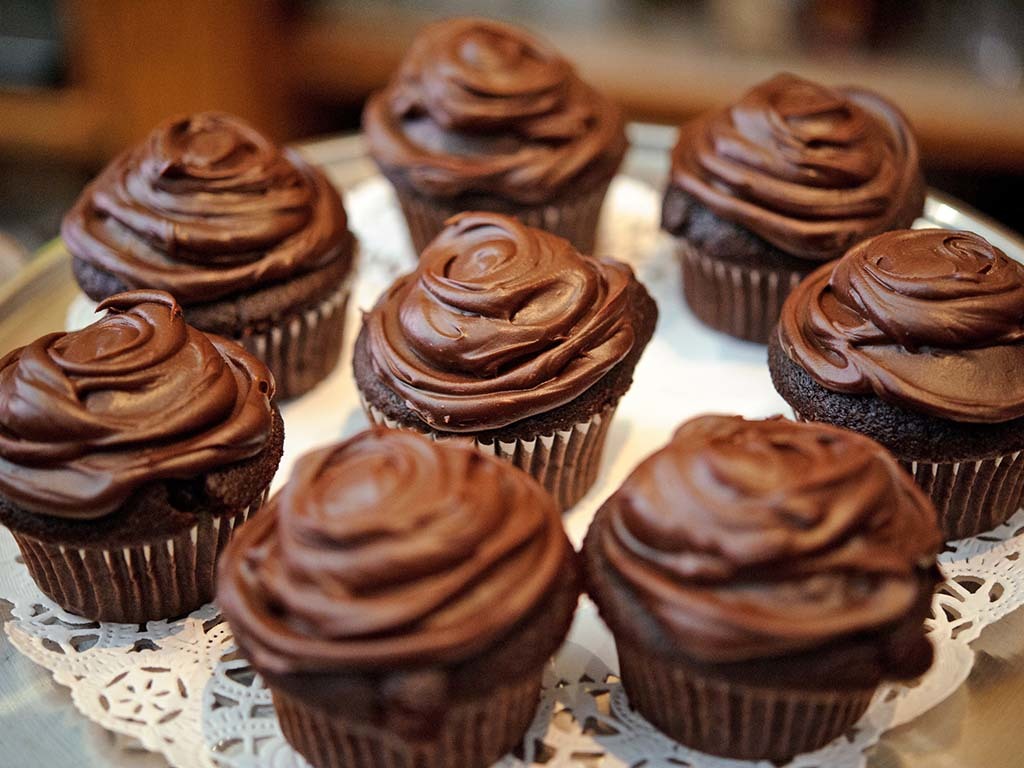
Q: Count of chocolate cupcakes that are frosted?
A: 8